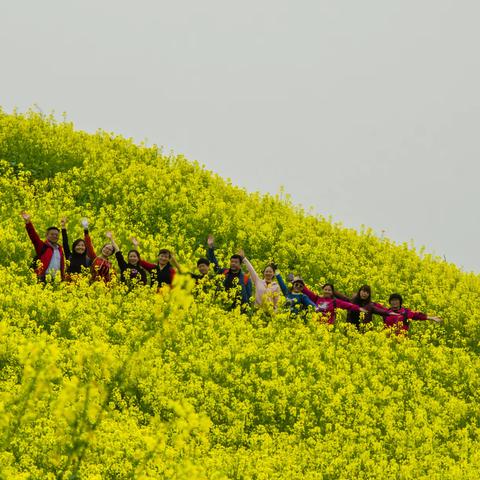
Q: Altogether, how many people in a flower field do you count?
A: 12